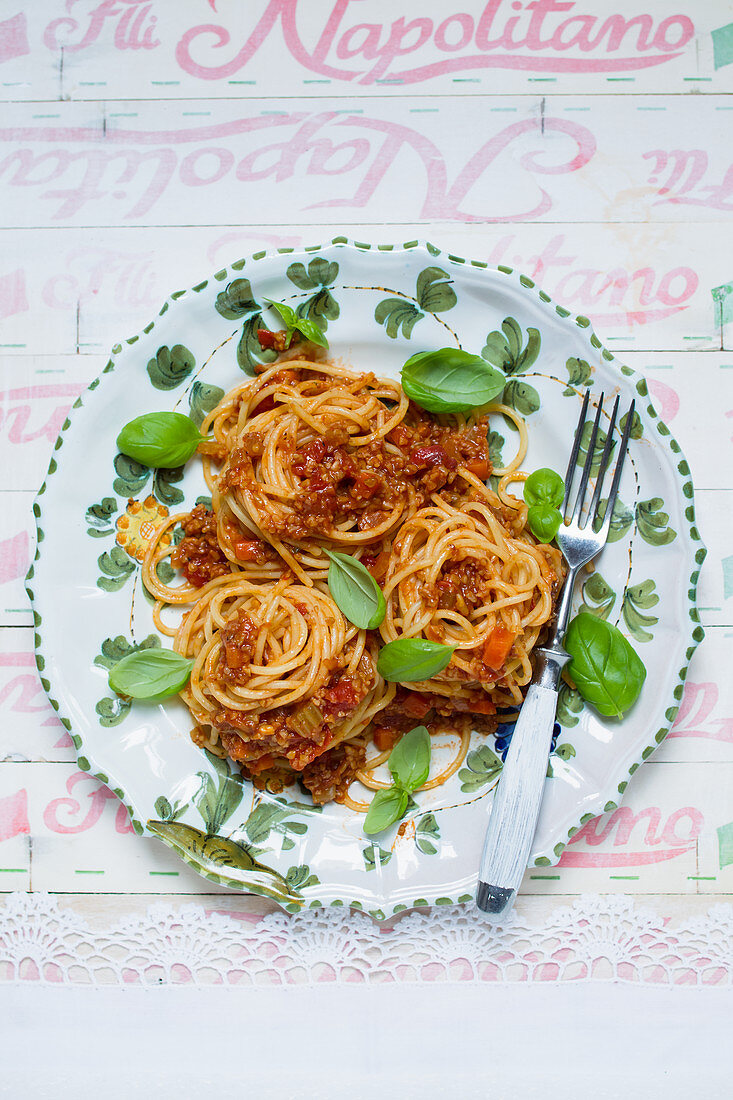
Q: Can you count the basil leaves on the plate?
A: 12